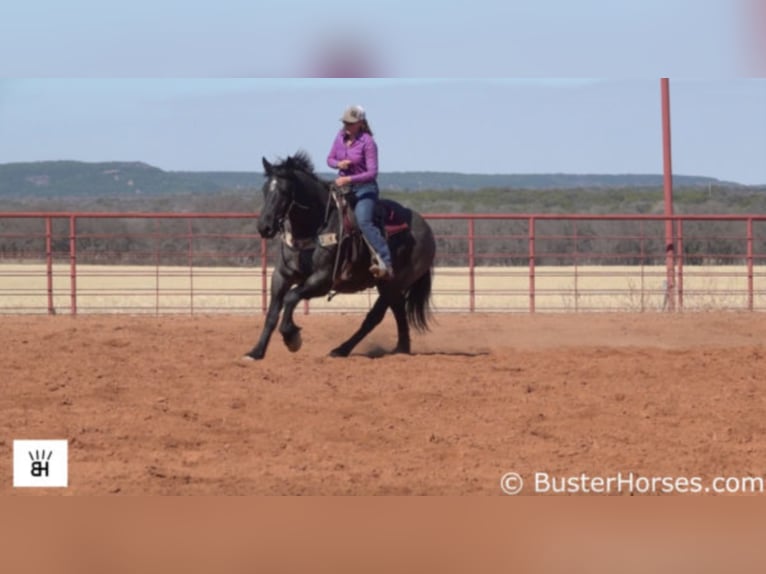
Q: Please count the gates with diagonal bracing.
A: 0